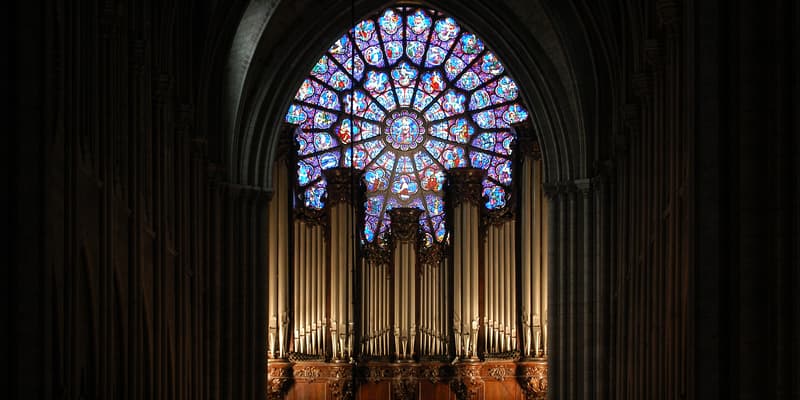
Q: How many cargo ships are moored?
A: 0